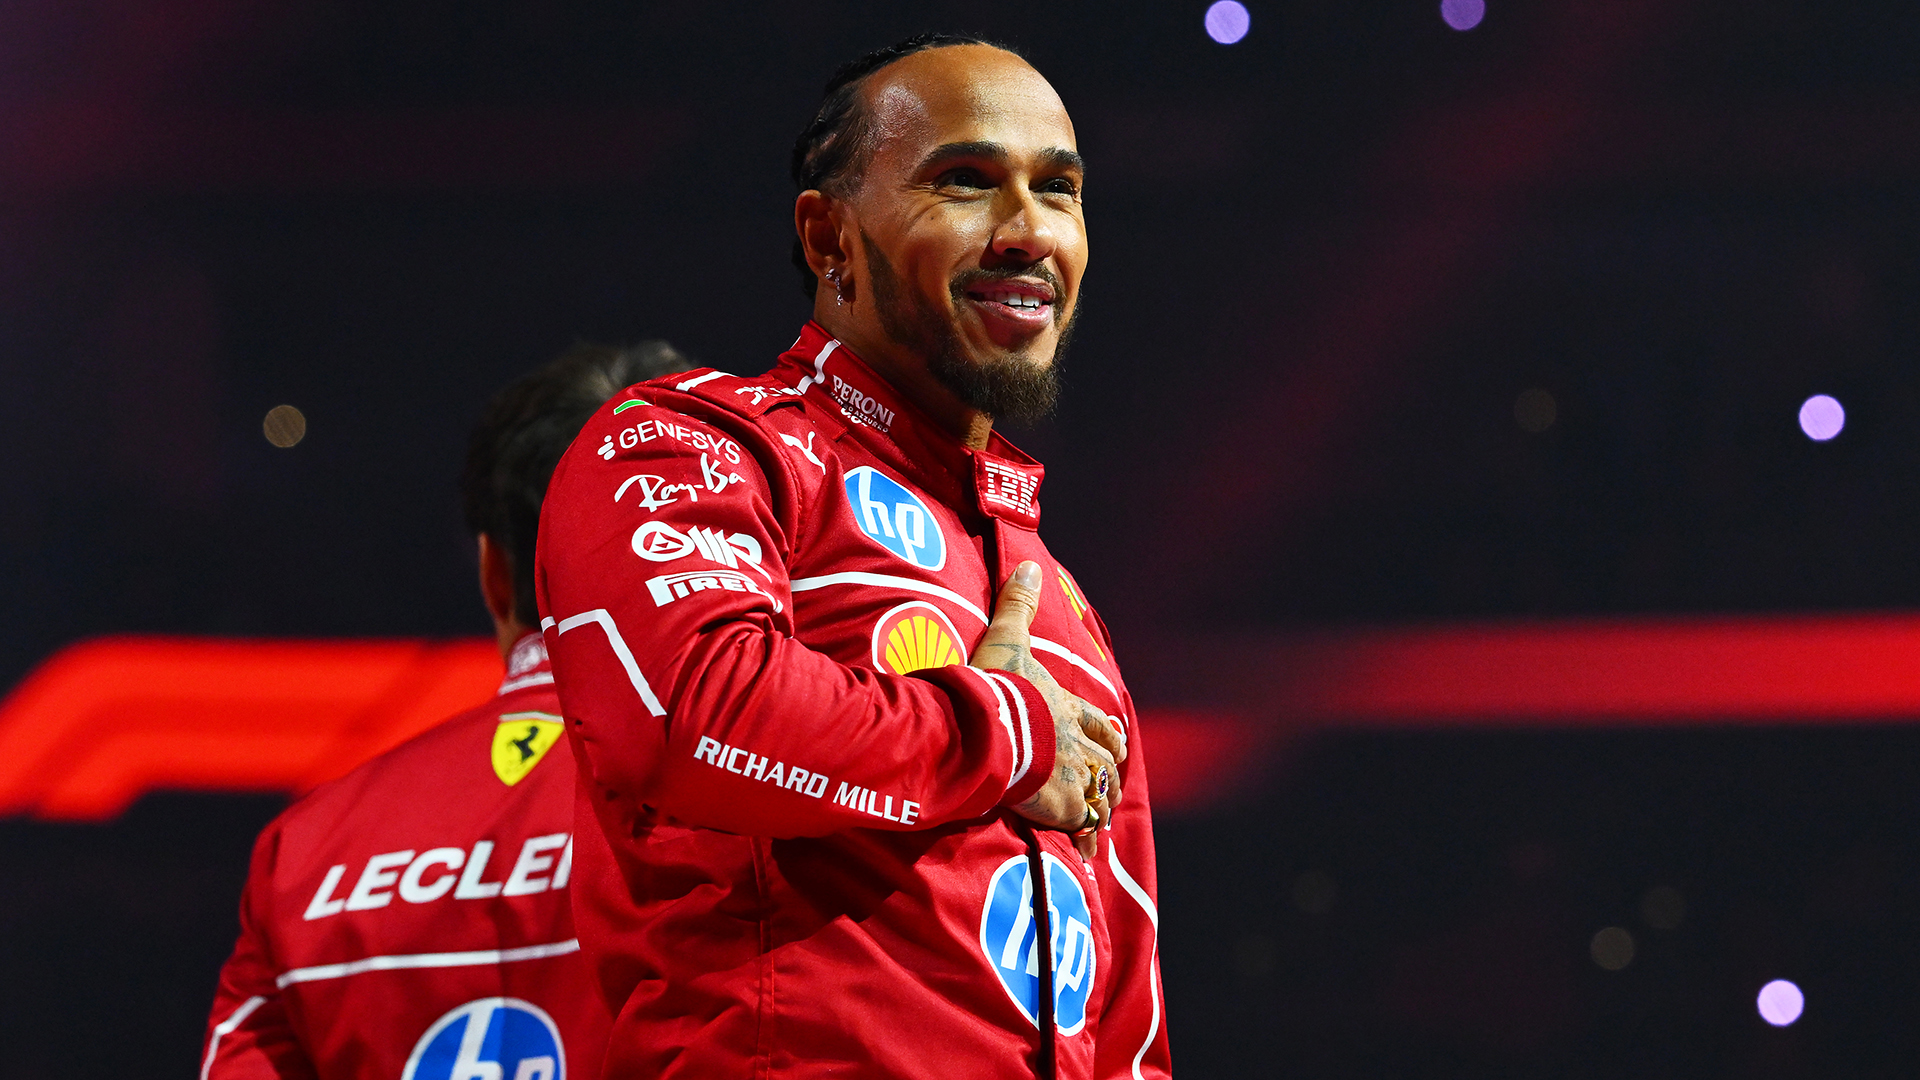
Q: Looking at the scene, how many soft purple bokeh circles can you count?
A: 4